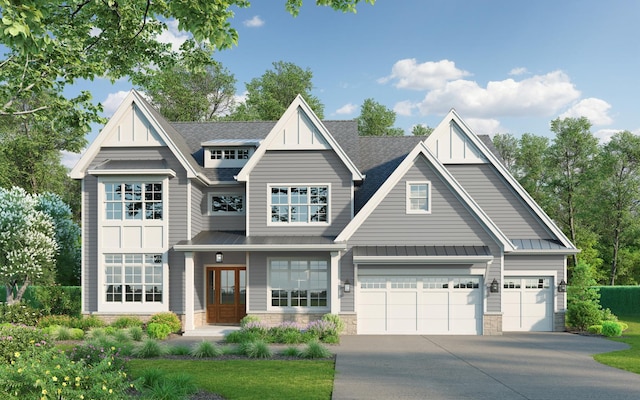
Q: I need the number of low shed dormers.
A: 1